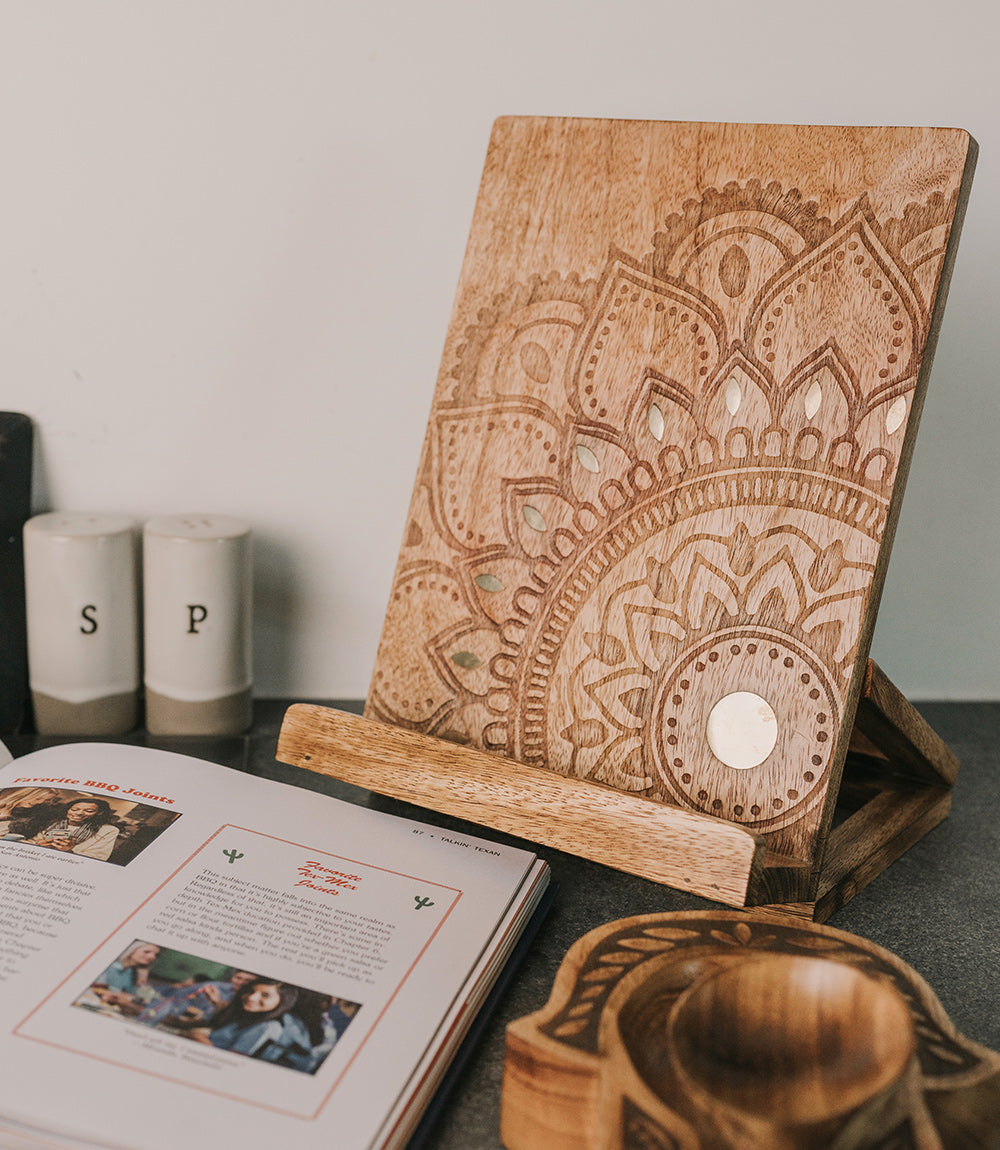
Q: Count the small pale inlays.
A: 8